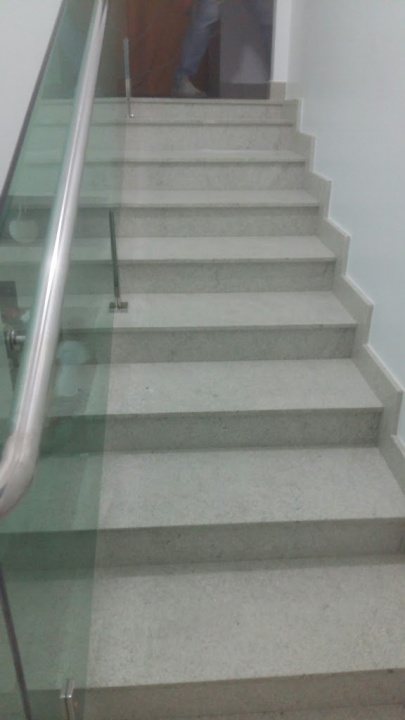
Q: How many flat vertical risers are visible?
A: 9